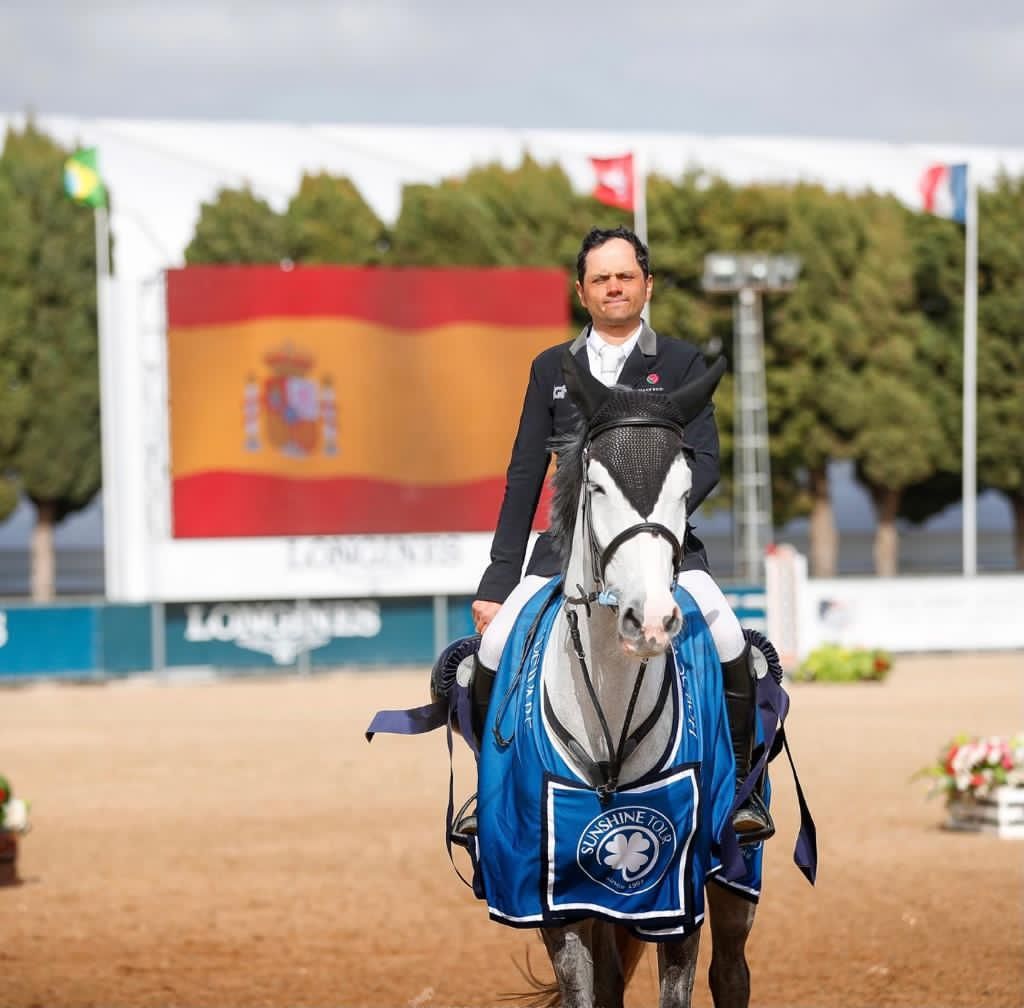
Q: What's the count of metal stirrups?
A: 2